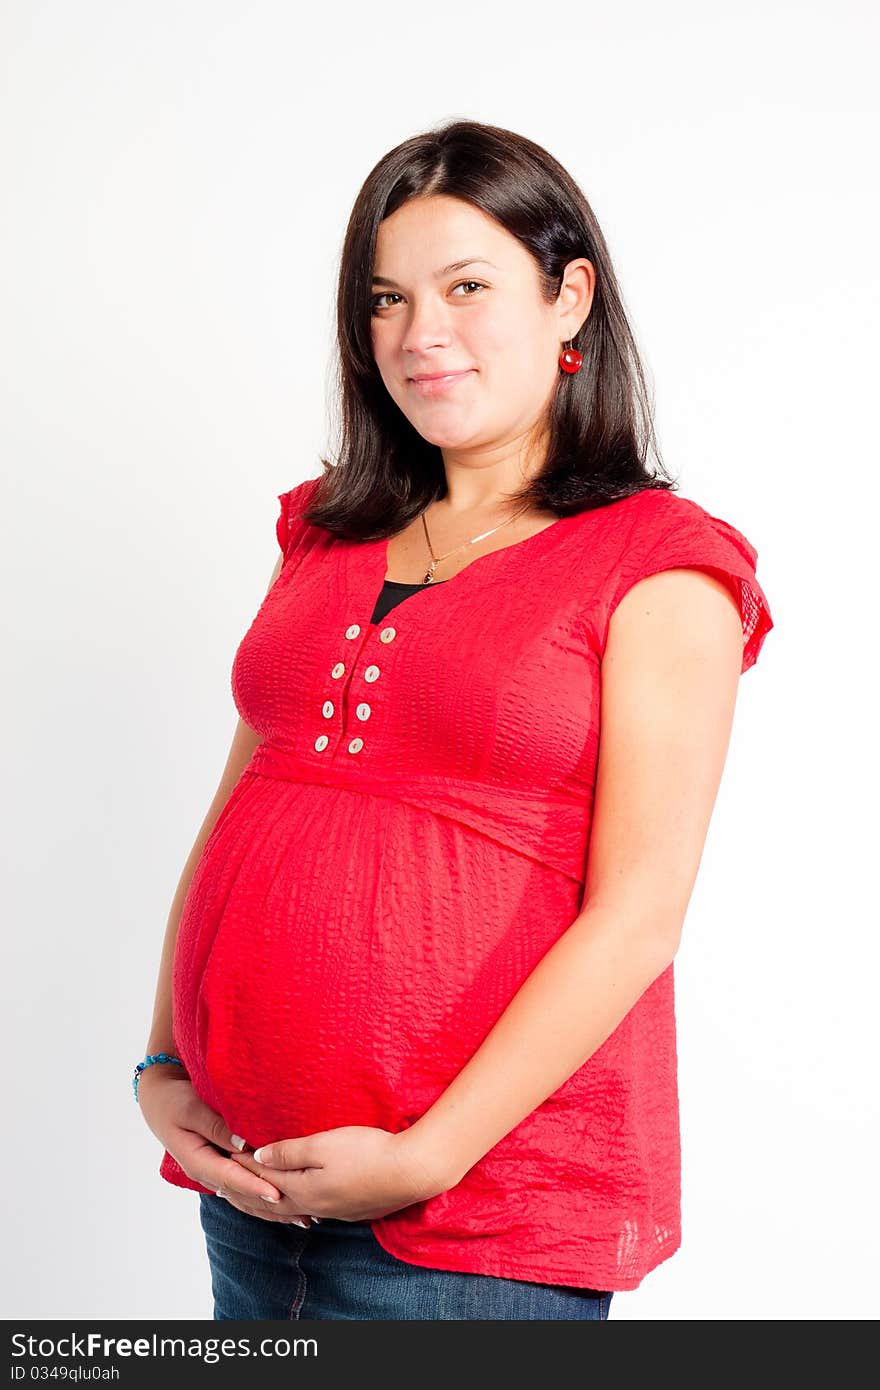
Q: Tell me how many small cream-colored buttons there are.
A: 8